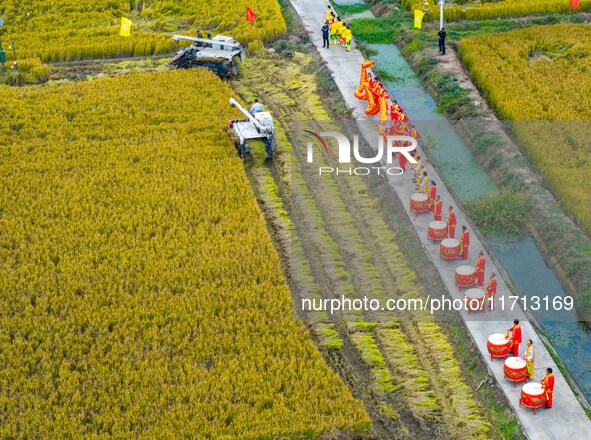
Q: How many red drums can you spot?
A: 8